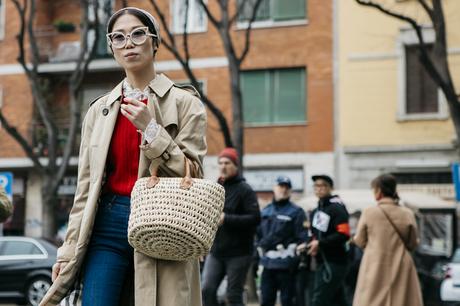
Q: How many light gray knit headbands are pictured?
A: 1